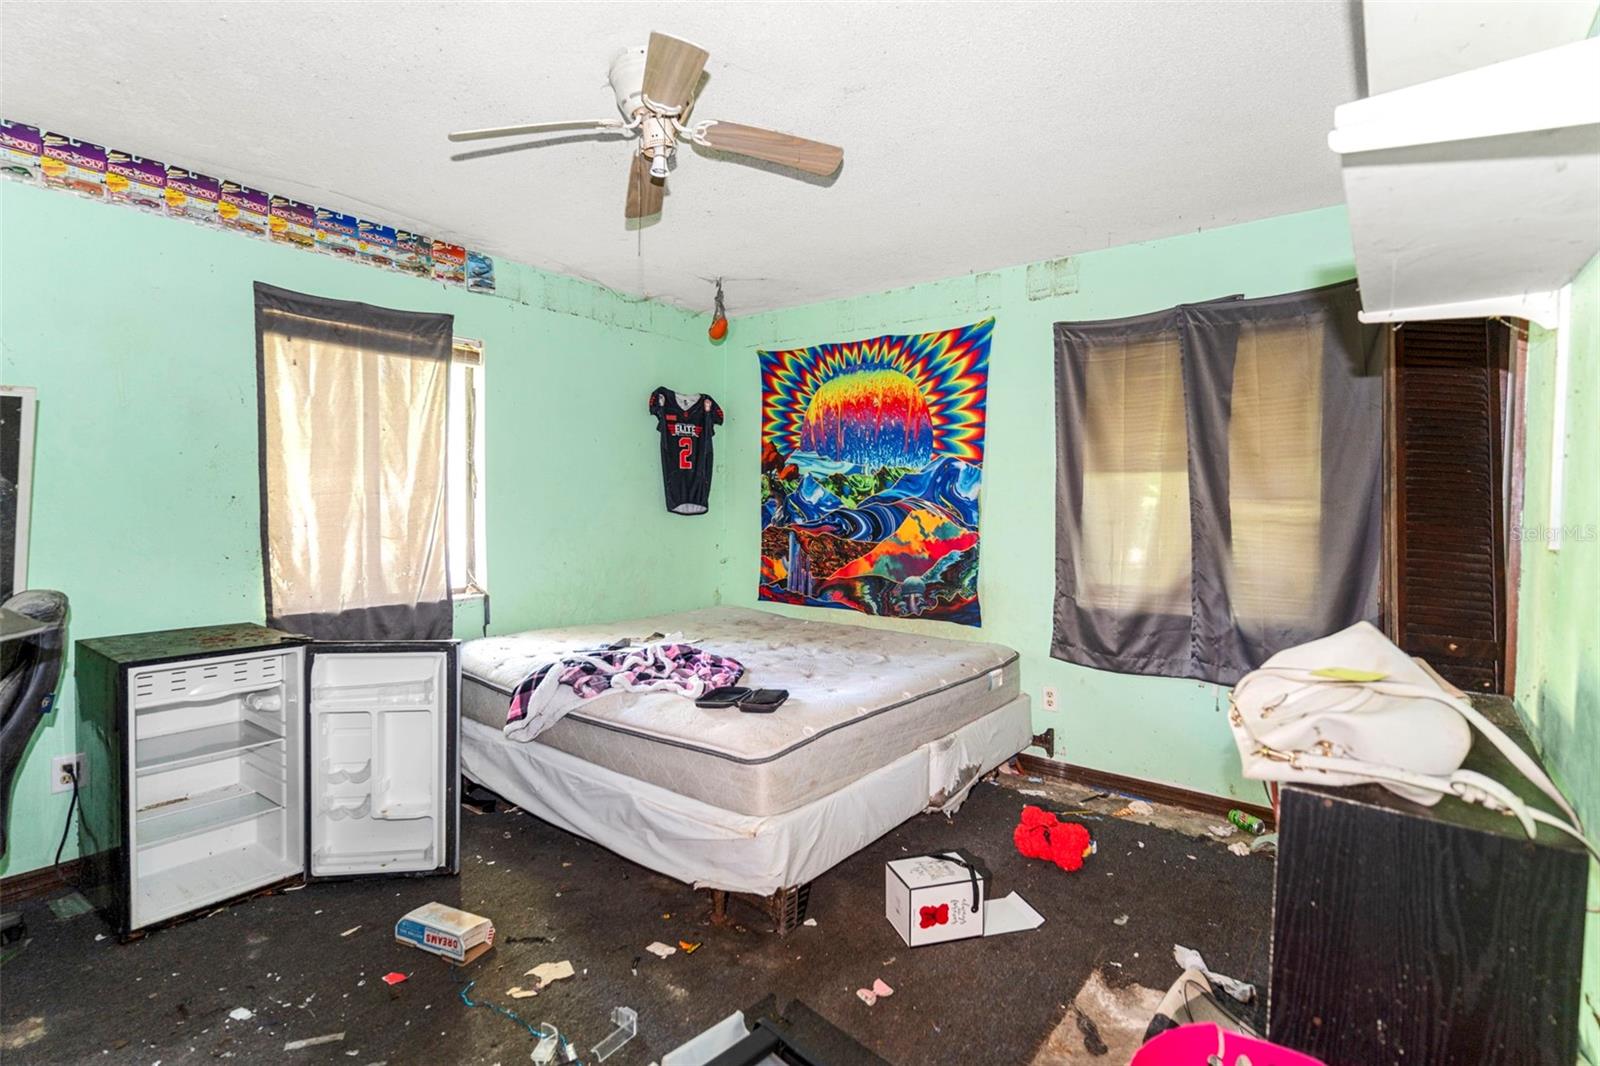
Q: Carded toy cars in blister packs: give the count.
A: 11